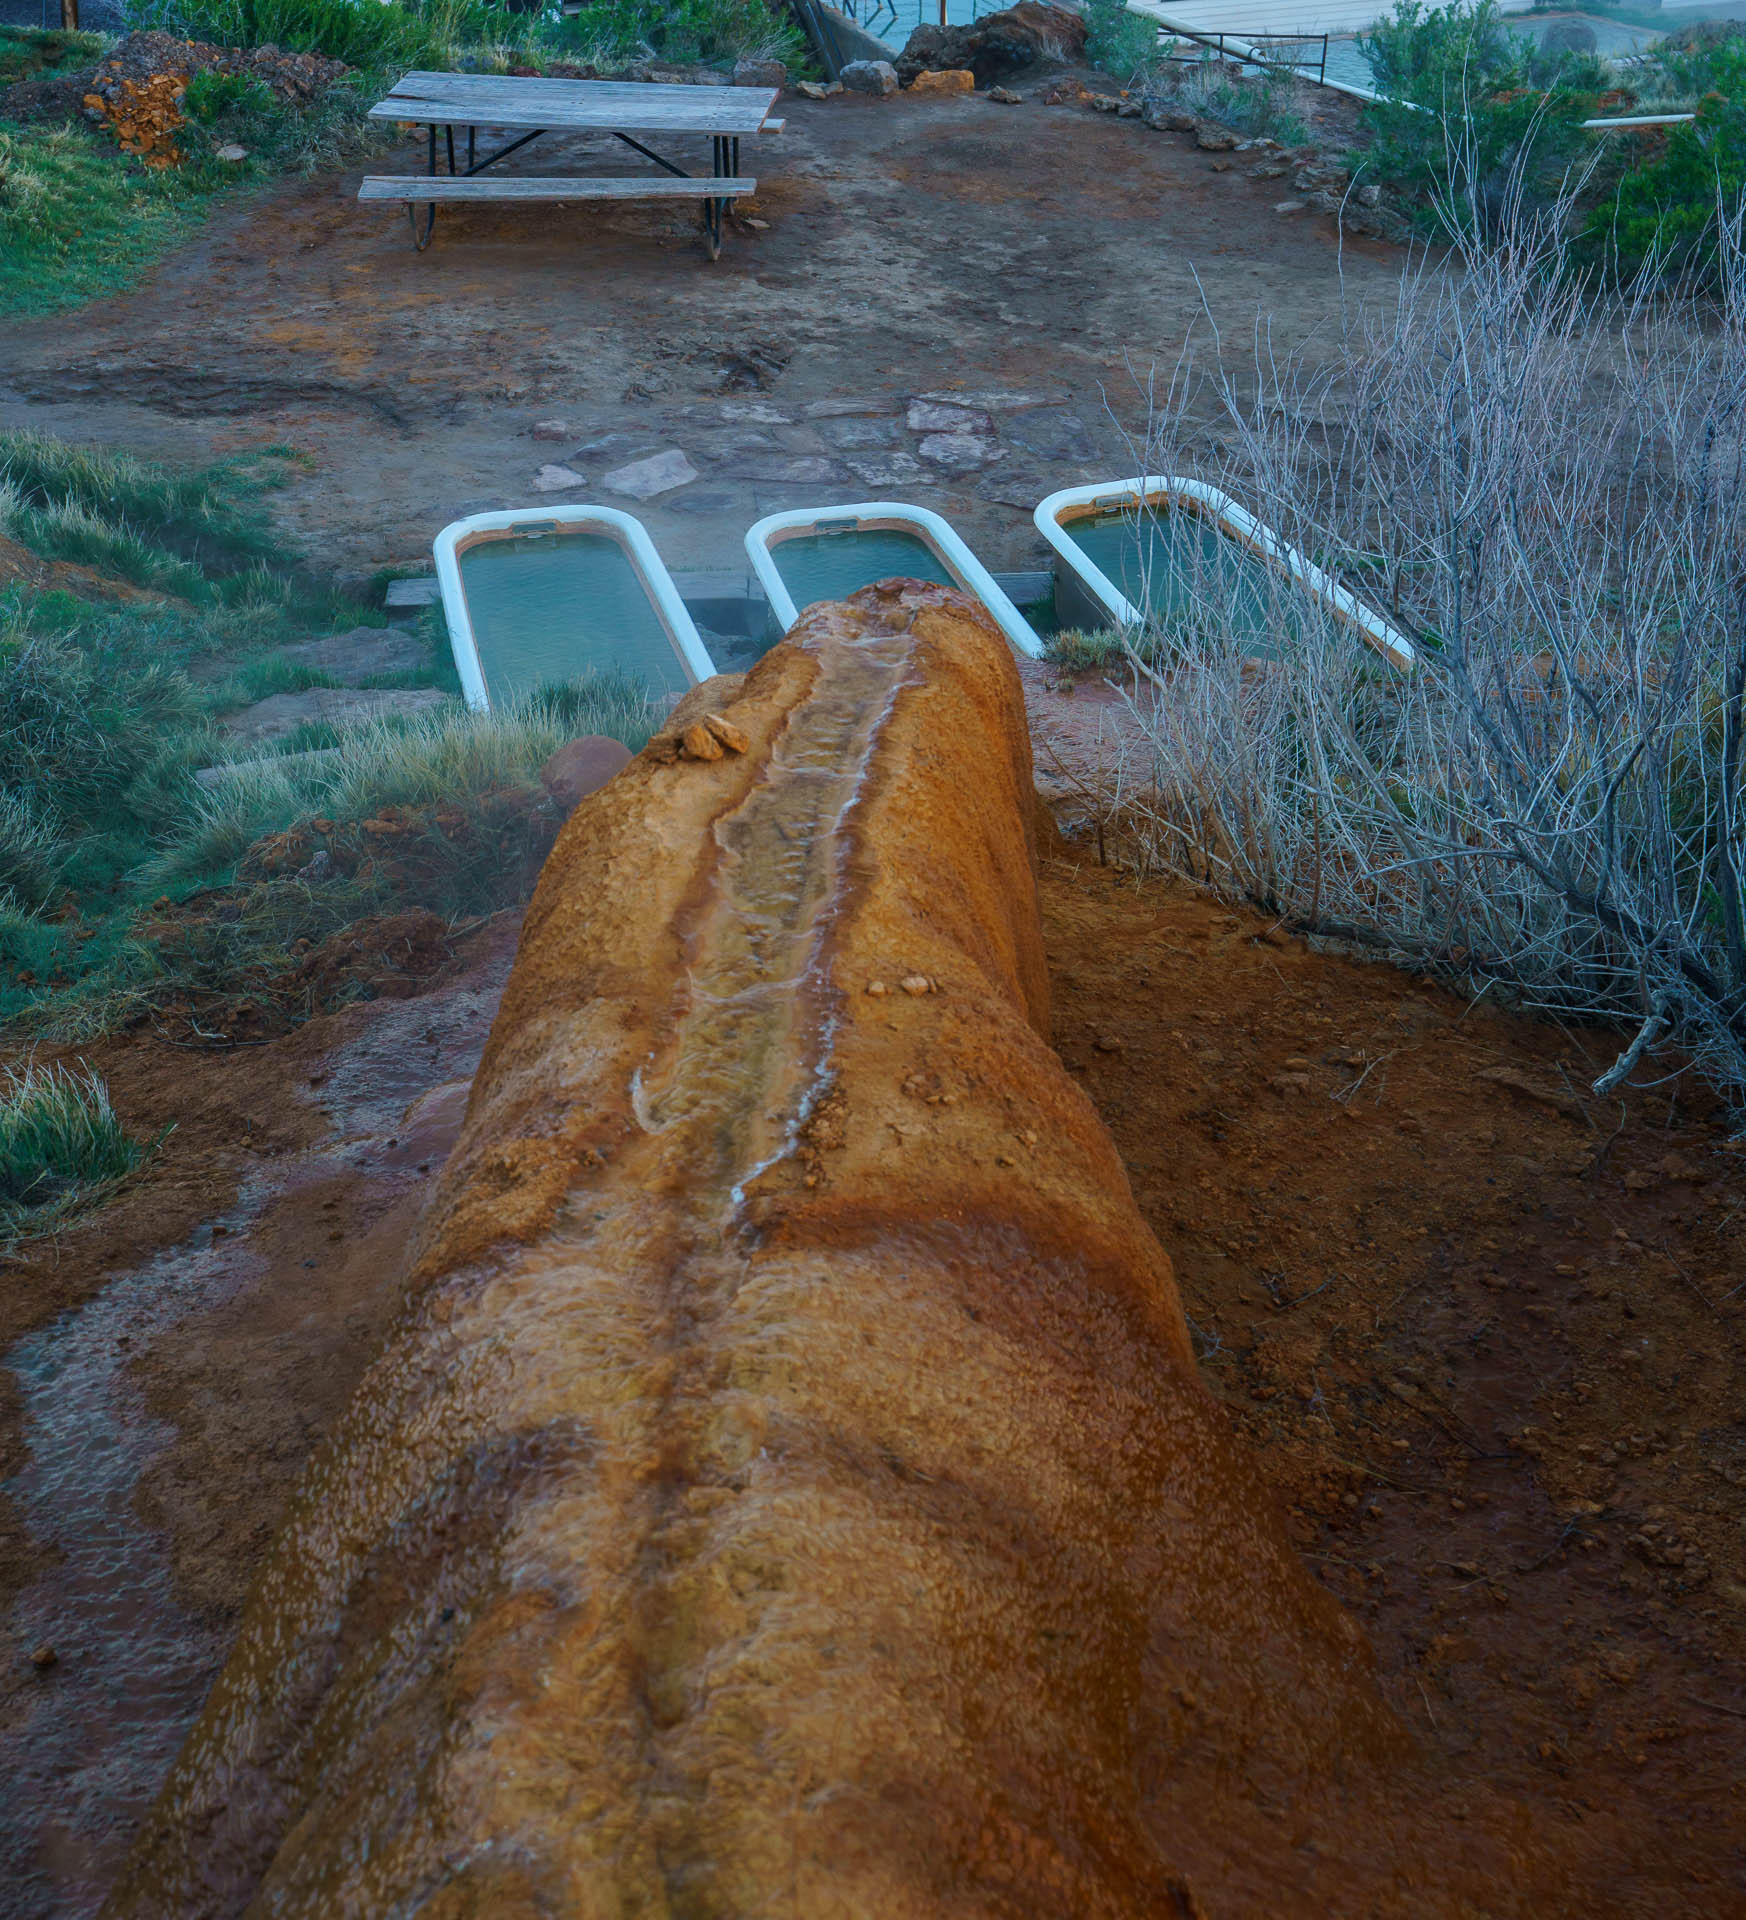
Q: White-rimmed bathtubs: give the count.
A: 3